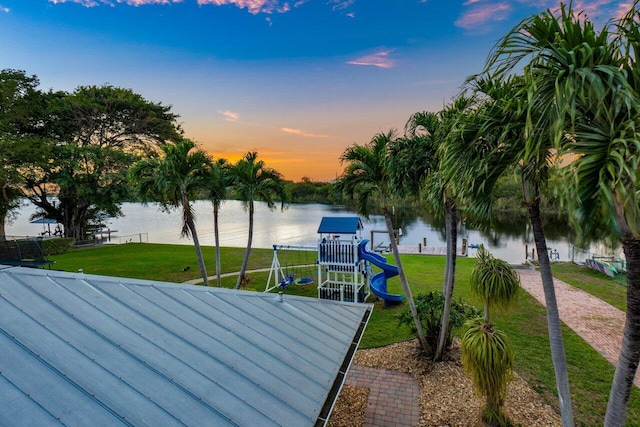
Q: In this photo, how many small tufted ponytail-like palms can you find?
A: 2